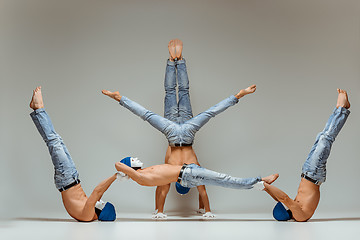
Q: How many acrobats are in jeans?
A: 5